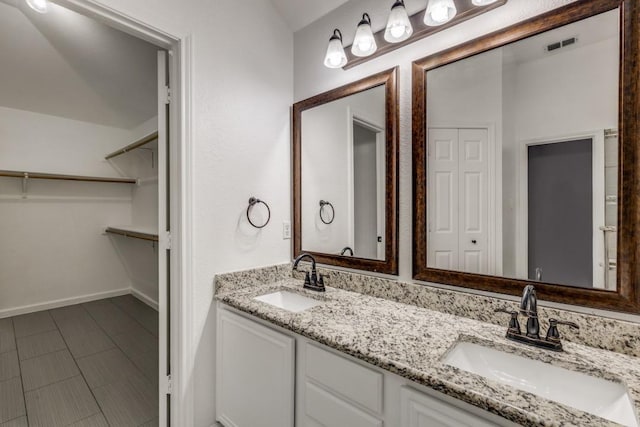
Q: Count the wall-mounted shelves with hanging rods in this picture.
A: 3